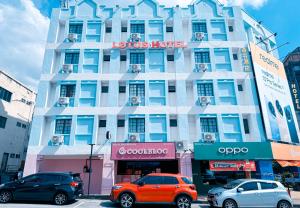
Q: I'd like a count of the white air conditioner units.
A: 12